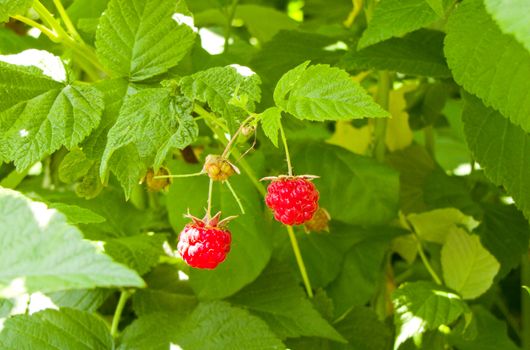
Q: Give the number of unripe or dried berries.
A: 3